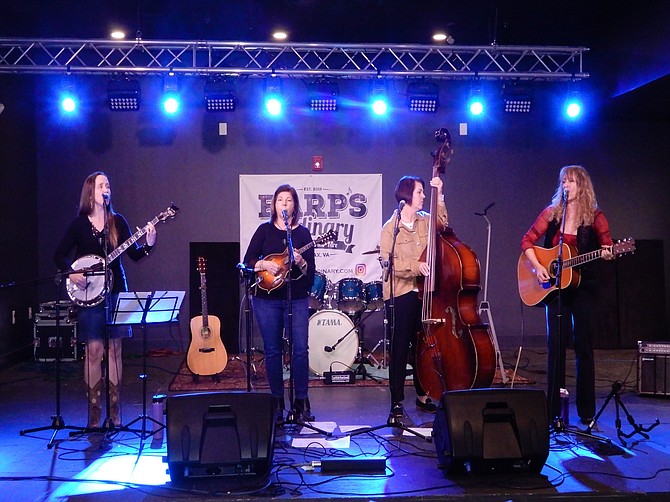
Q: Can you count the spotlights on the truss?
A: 6